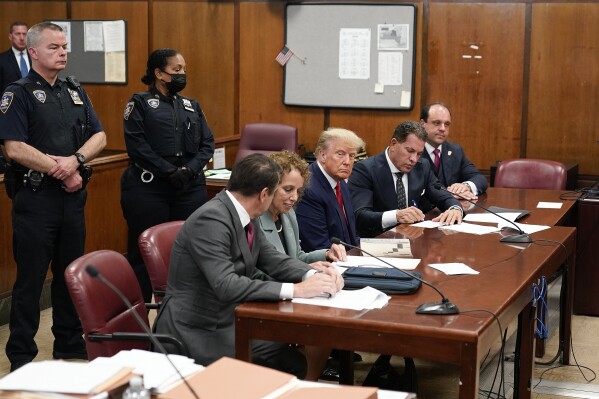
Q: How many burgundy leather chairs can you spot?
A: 4